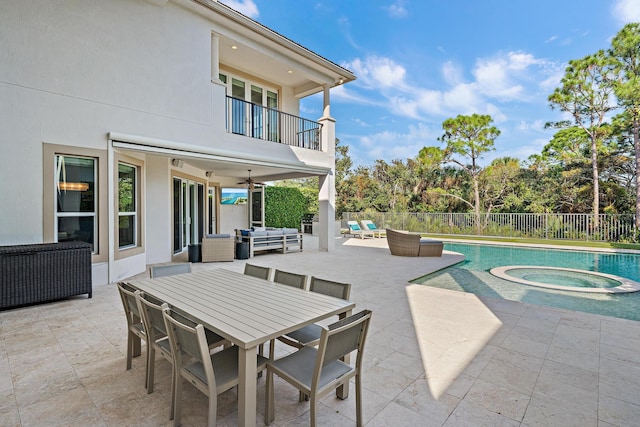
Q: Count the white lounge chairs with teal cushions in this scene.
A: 2